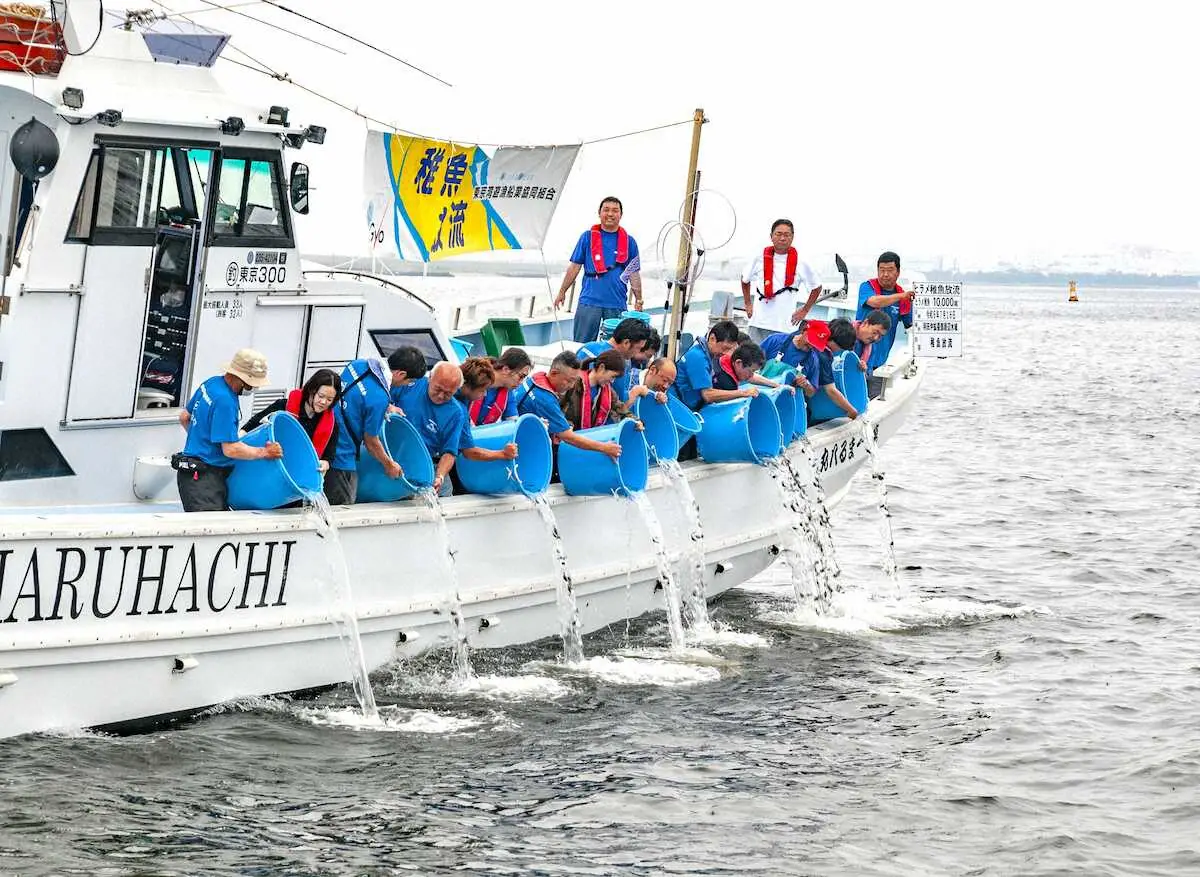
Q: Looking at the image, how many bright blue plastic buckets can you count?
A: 10